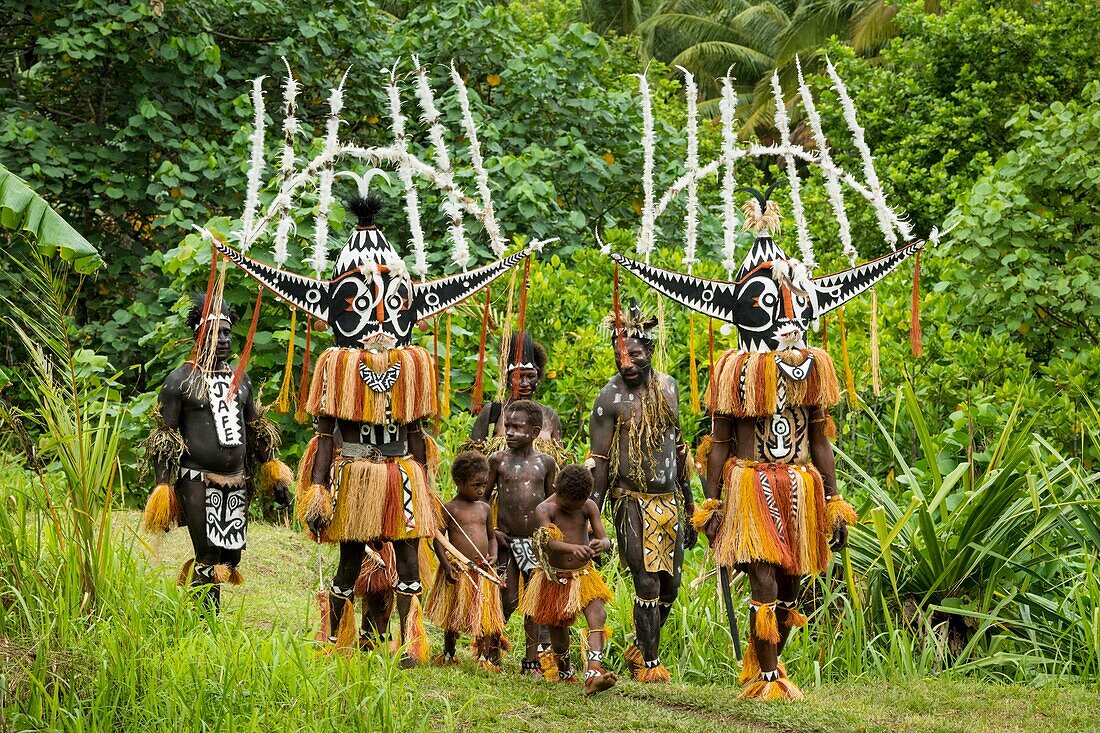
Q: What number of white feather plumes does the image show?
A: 12